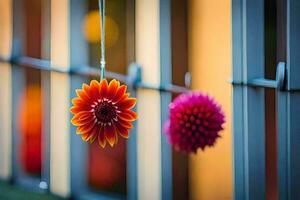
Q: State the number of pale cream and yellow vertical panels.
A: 4